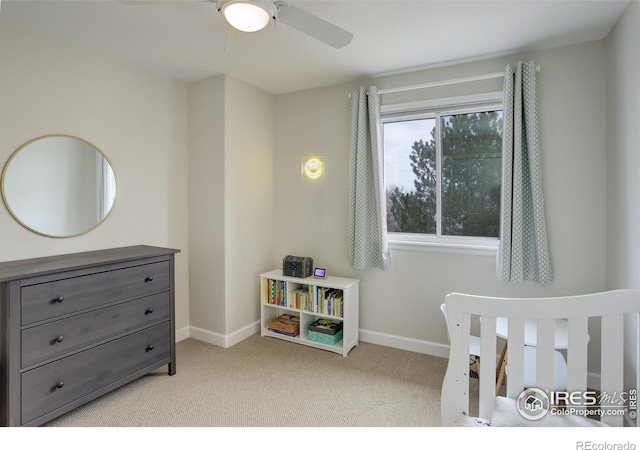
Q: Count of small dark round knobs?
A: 6